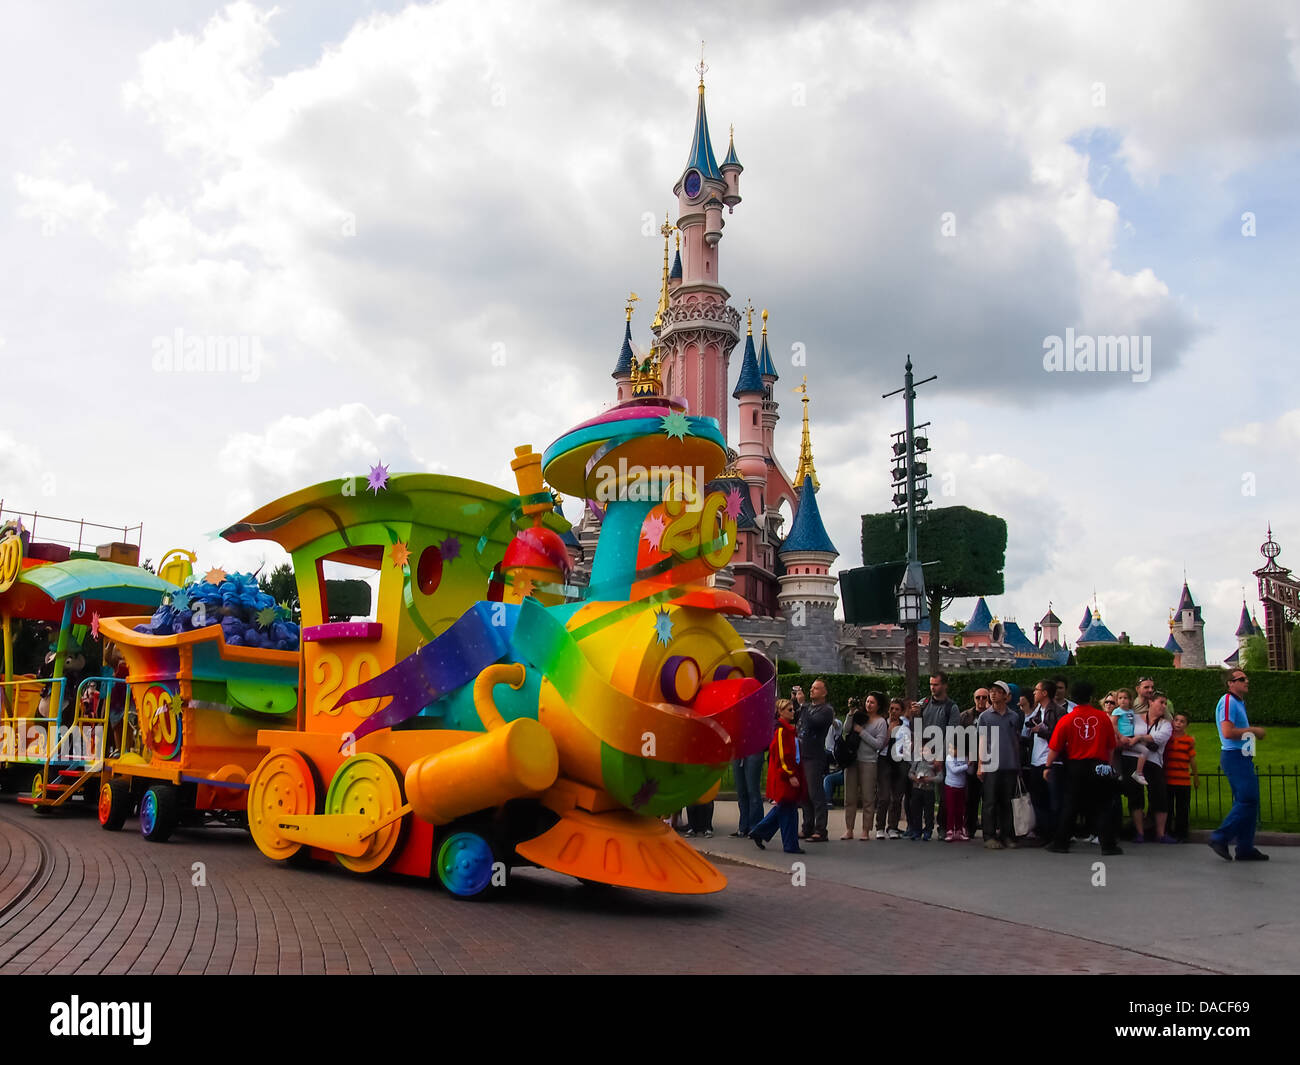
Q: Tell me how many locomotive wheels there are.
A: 3